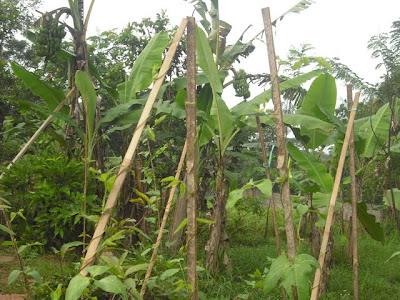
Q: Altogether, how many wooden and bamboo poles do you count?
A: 8